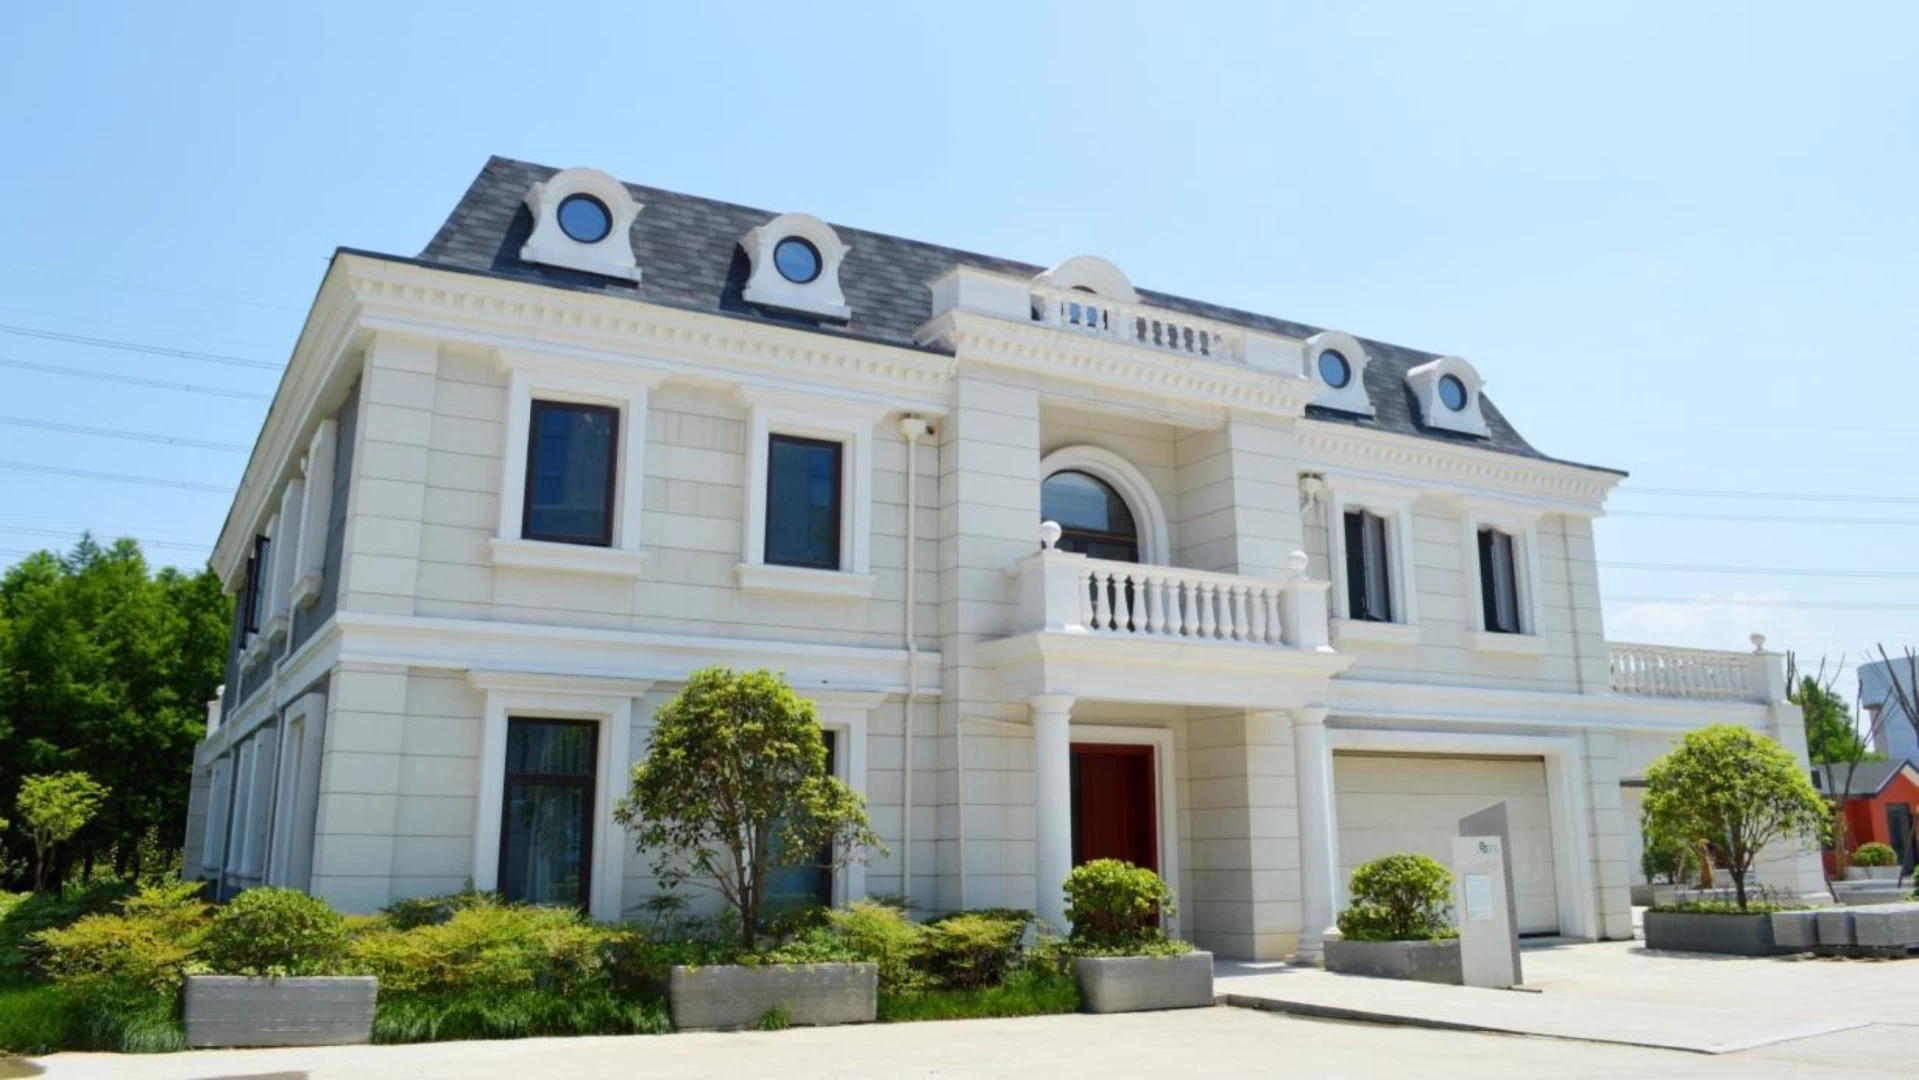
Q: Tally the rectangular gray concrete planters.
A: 5